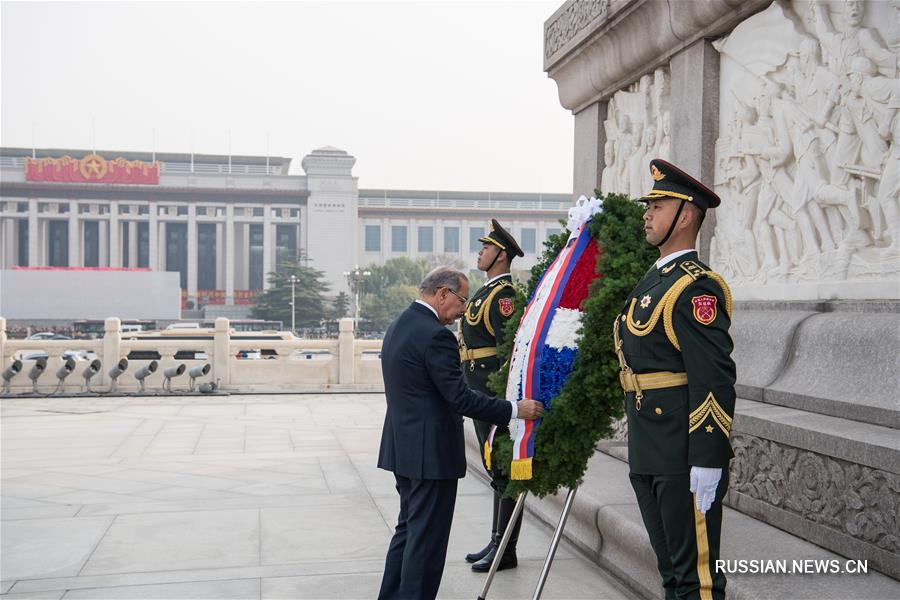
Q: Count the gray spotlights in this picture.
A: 8